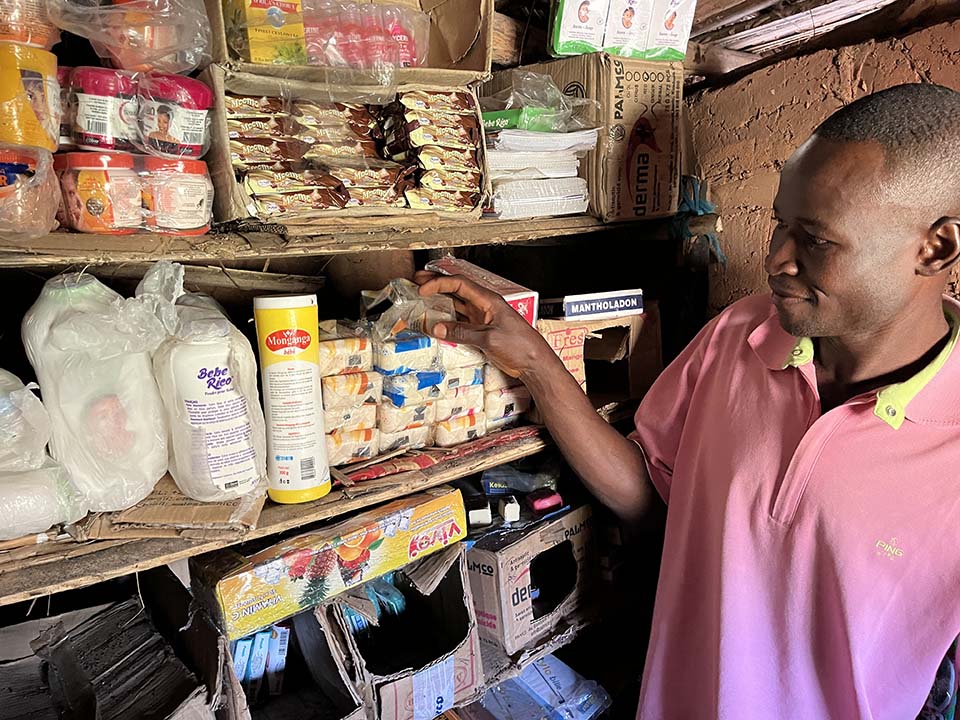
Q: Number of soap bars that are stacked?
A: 15